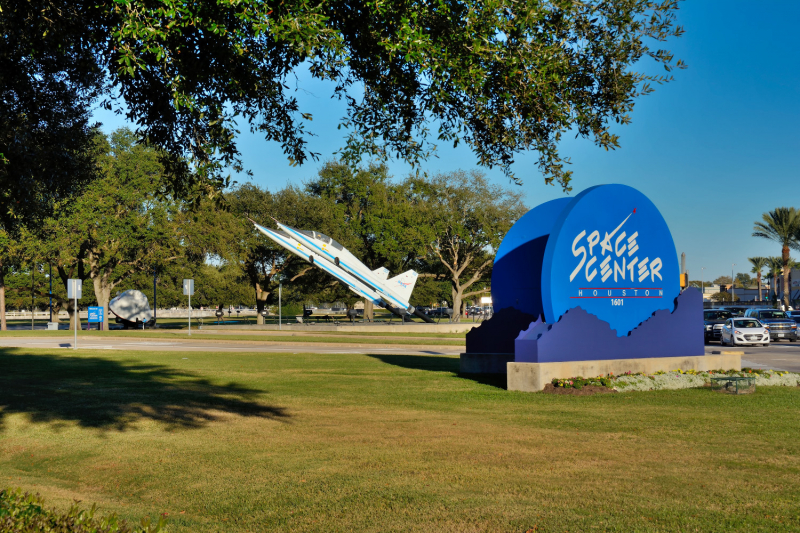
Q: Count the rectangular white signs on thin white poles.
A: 2